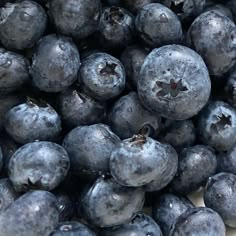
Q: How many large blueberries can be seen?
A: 1